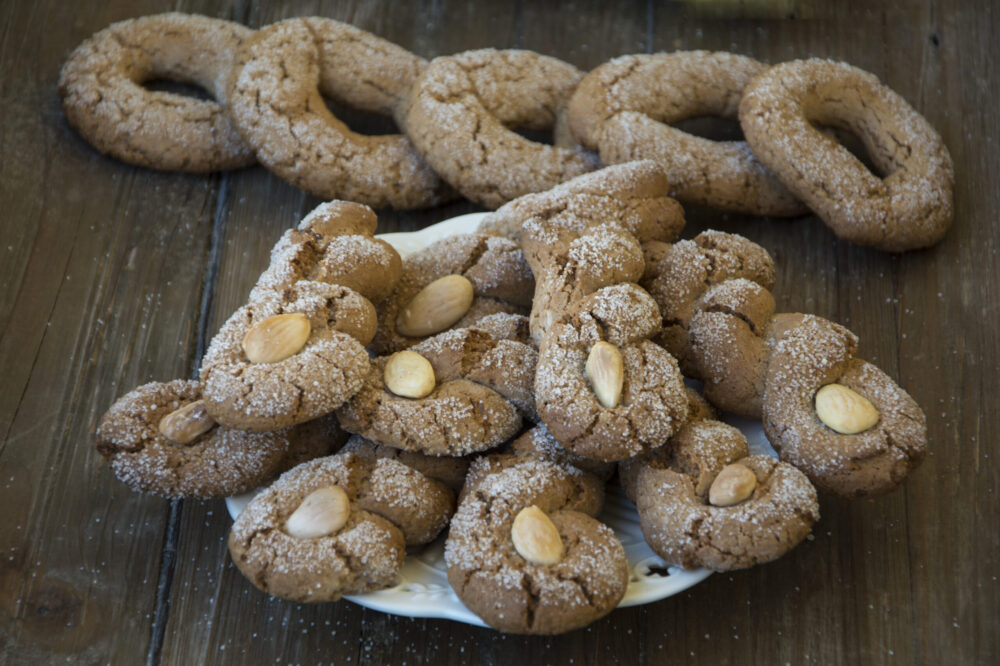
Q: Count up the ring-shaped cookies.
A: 5